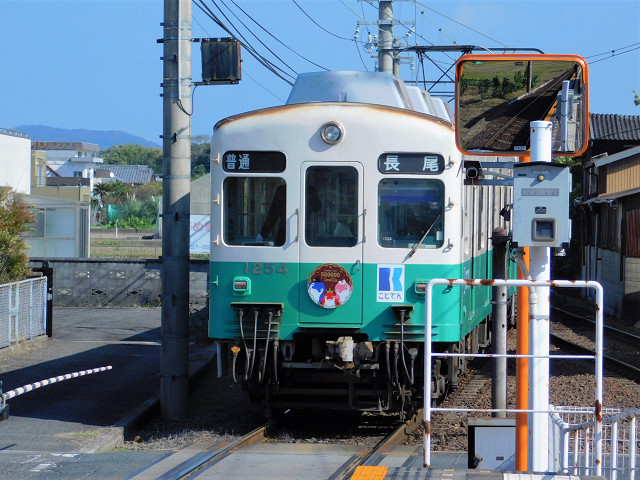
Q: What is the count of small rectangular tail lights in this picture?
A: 2